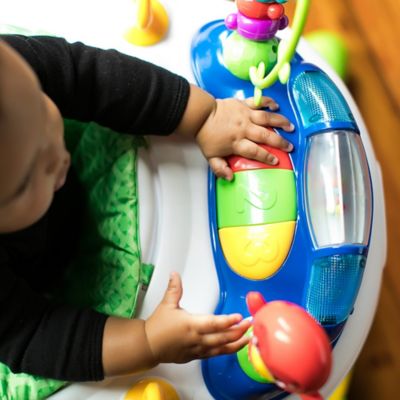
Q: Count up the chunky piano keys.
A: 3